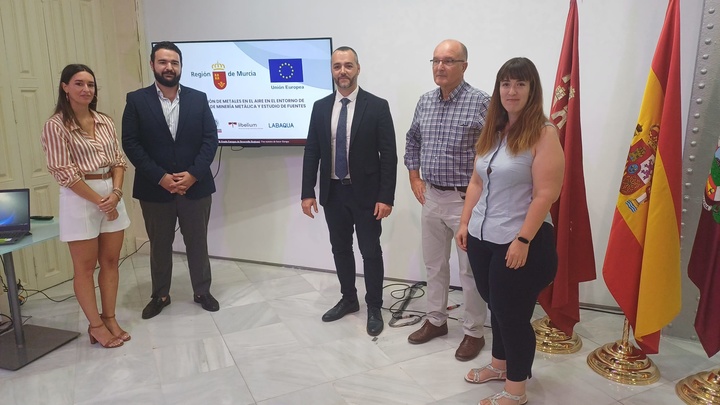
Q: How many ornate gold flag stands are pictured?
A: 3